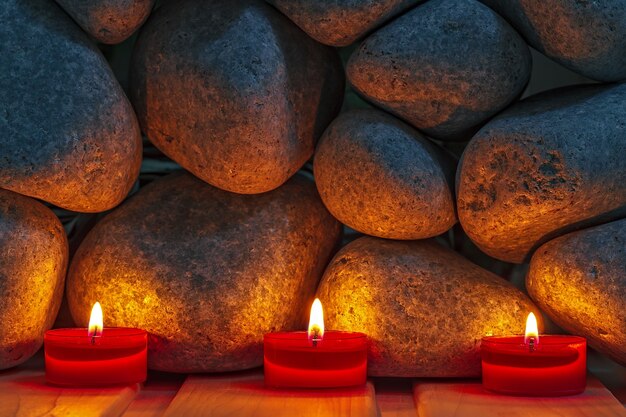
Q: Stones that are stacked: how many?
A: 12